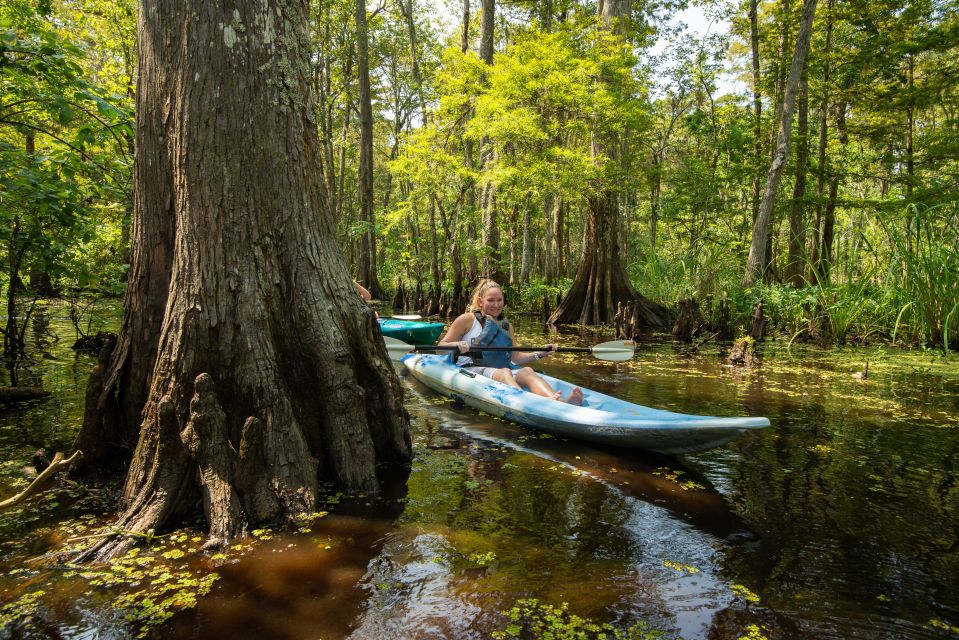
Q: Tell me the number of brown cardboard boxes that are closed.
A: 0